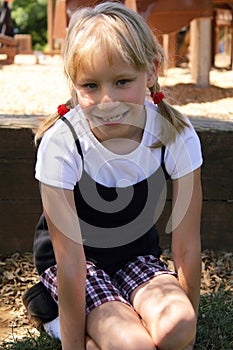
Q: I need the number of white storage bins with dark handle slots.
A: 0